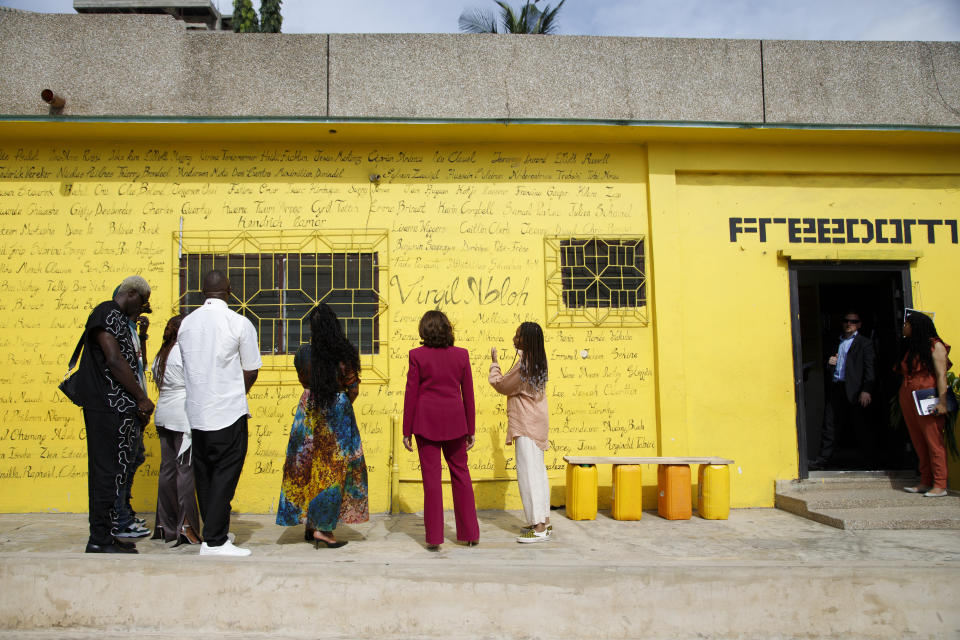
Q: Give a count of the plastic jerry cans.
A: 4